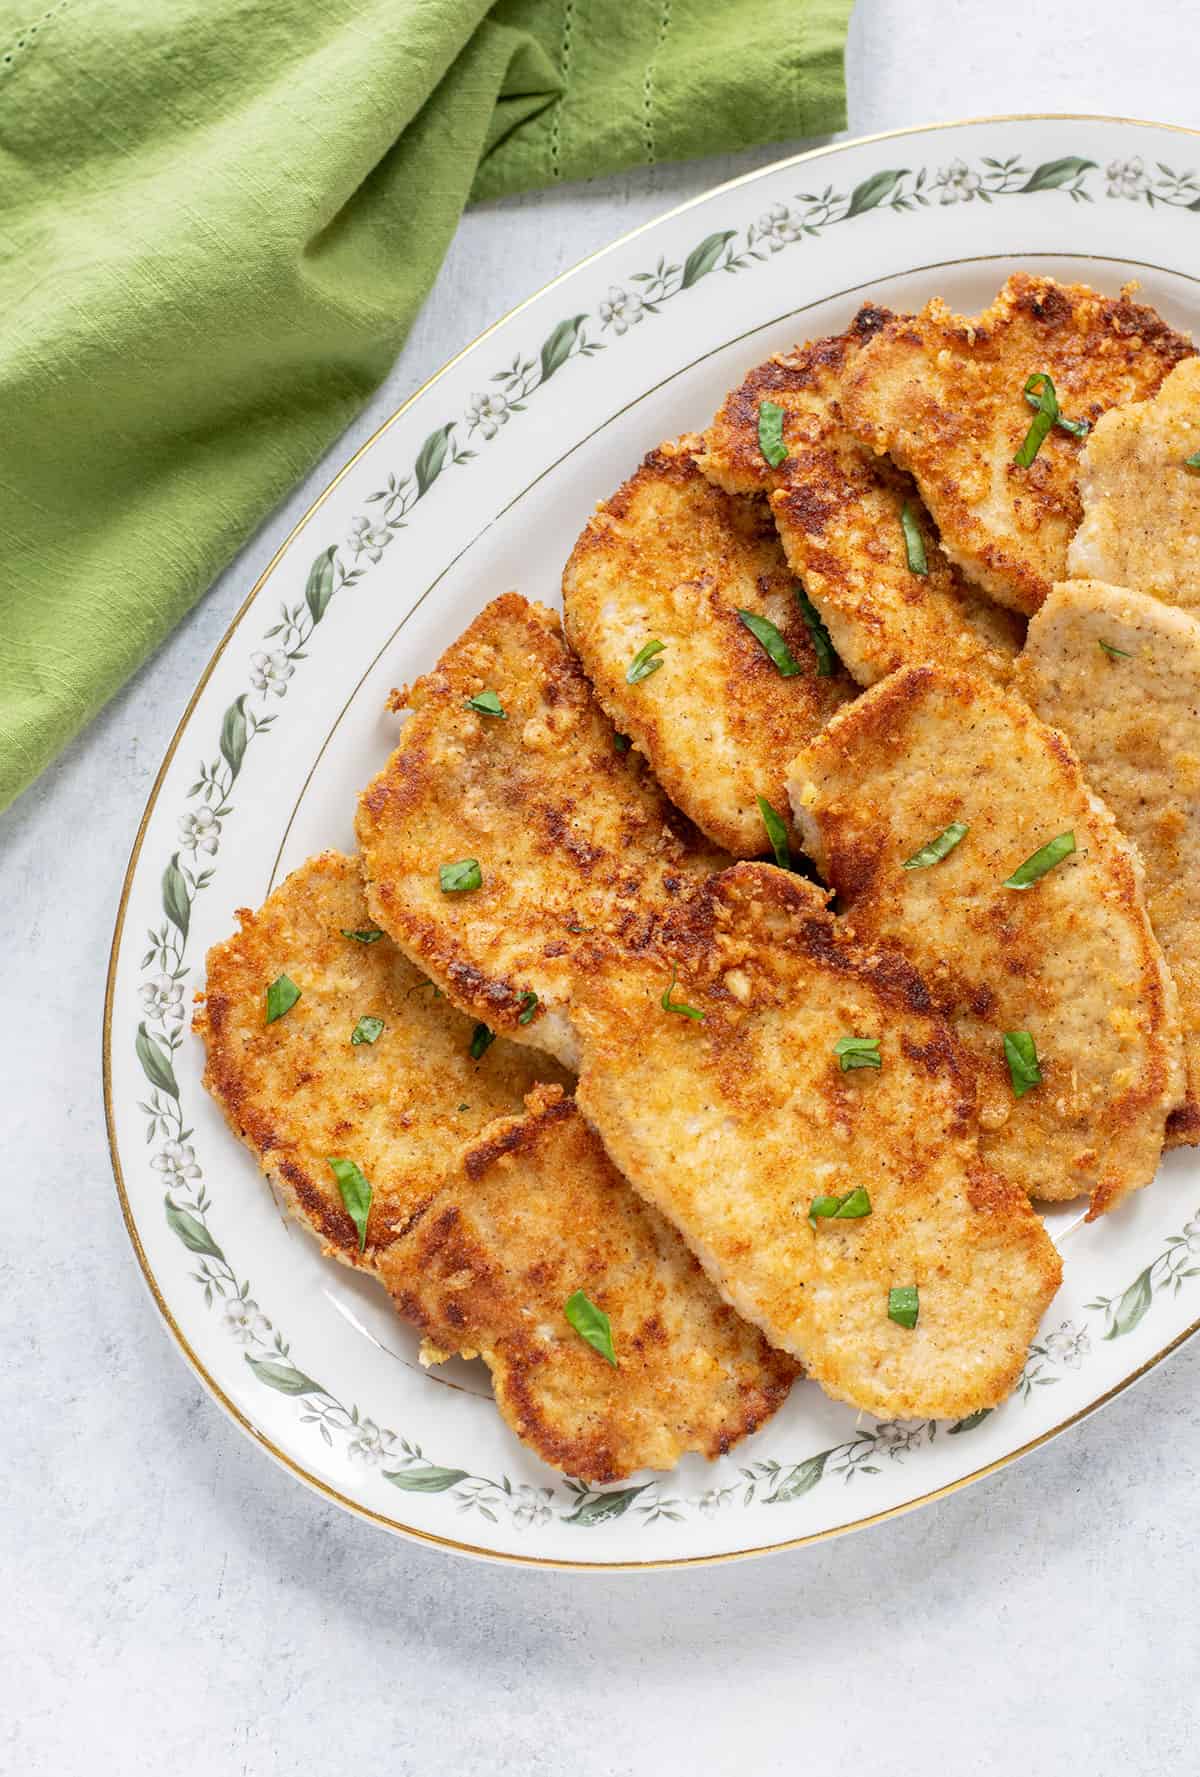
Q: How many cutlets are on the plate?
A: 10